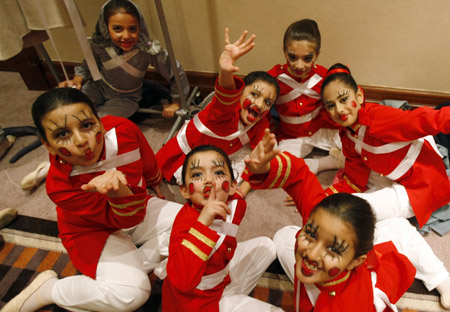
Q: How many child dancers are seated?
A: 7